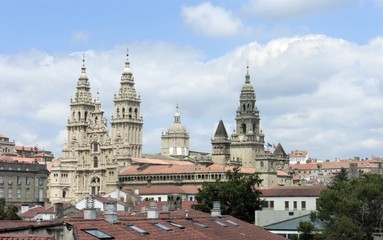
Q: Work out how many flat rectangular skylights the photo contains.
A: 7